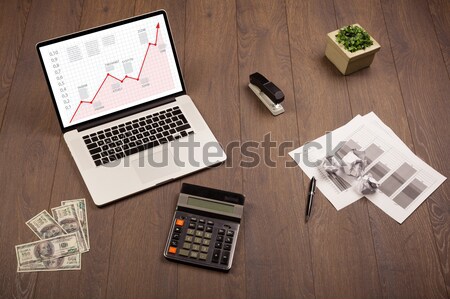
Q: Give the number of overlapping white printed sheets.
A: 2